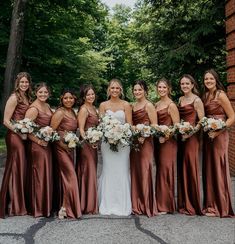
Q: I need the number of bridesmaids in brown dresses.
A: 8